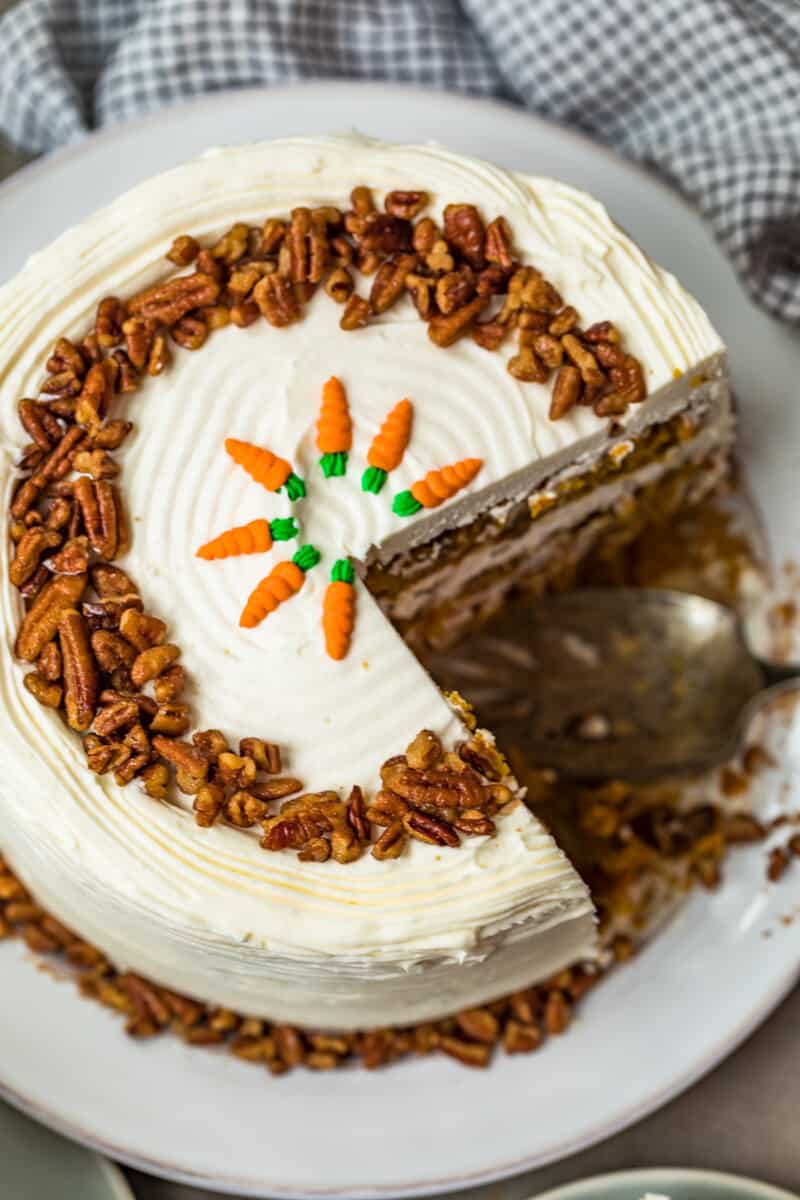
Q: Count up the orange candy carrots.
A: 7